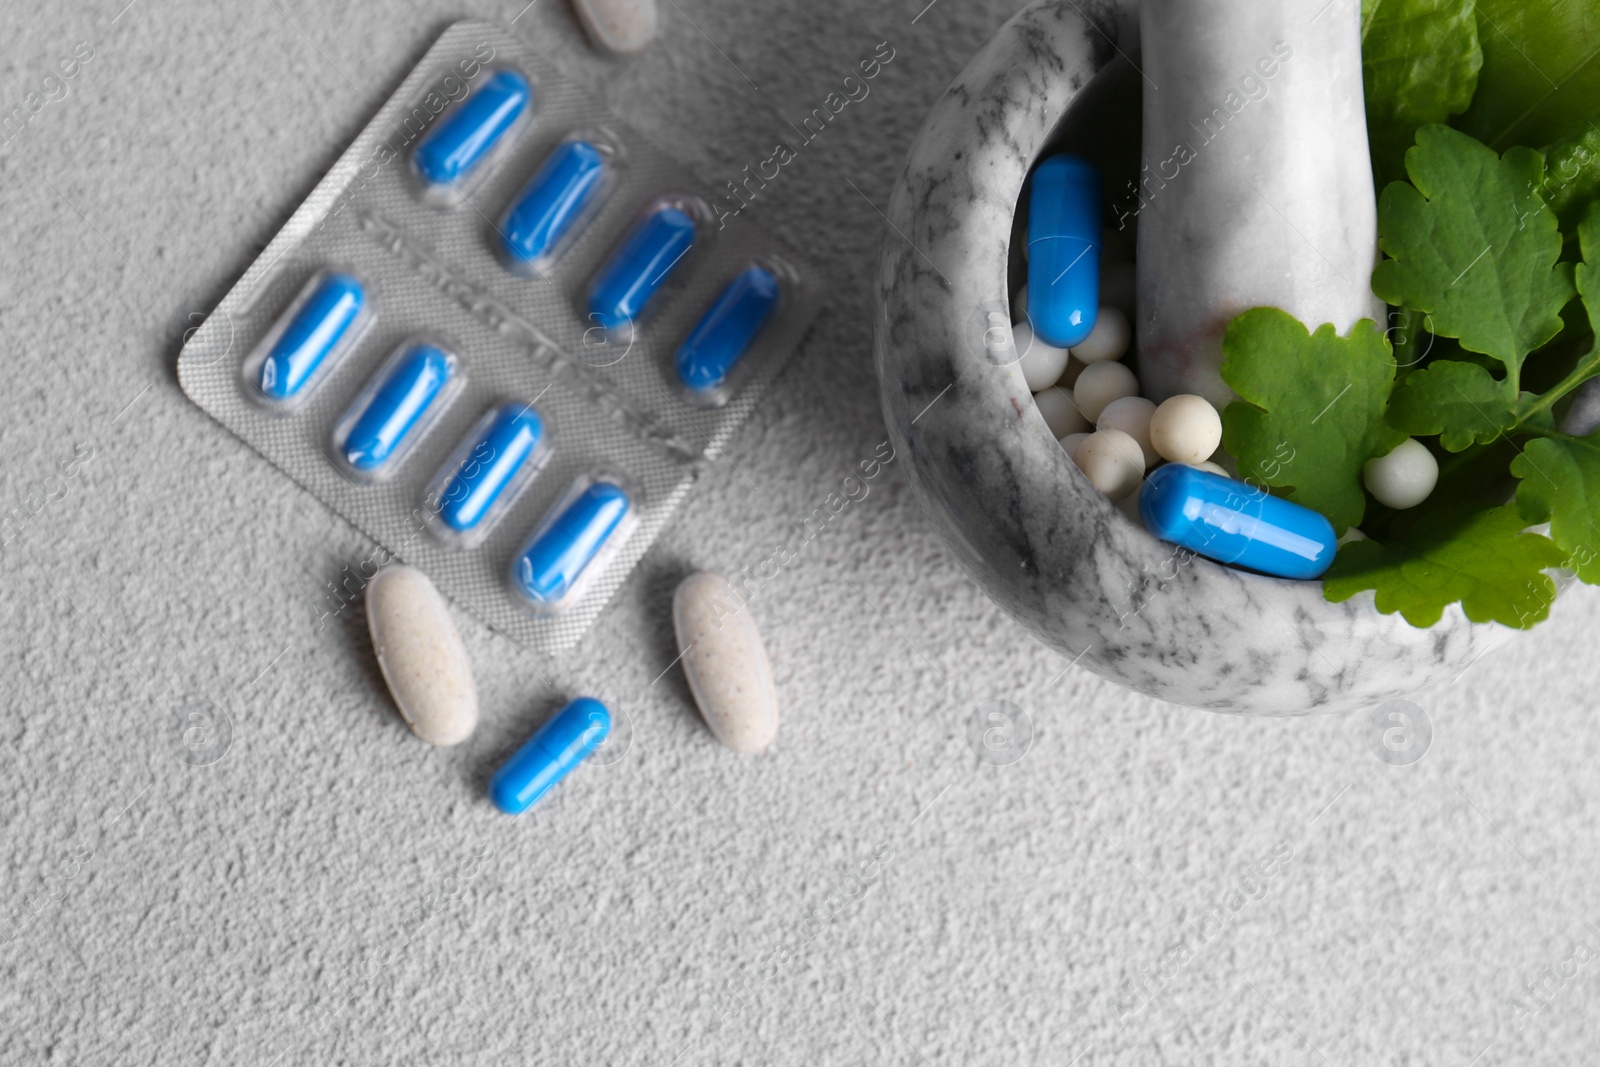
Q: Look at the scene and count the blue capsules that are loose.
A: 3